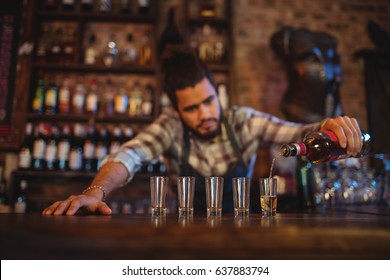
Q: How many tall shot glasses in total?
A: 5